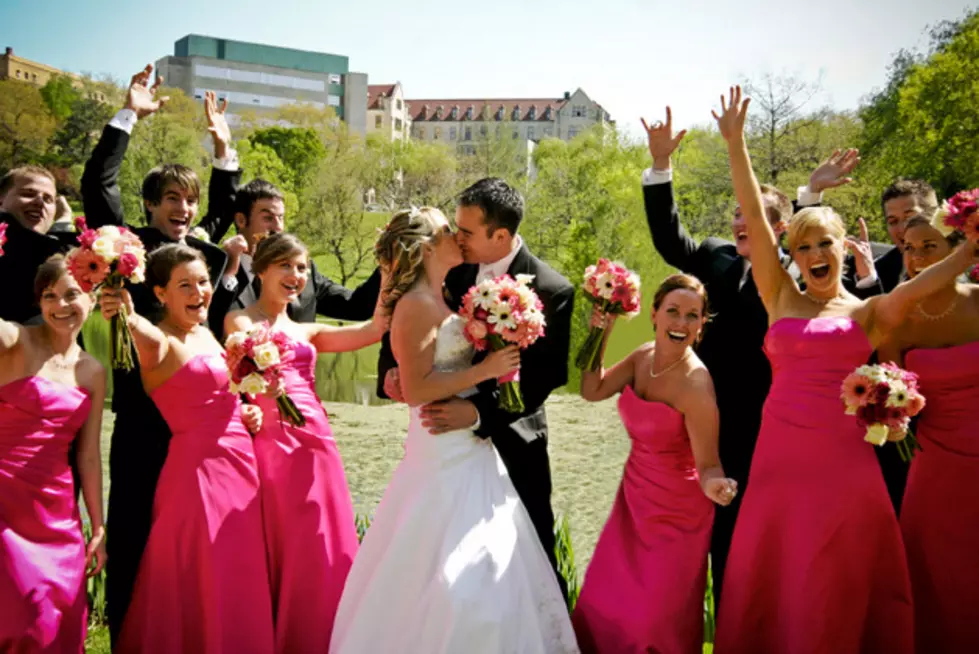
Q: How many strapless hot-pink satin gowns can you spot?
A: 6